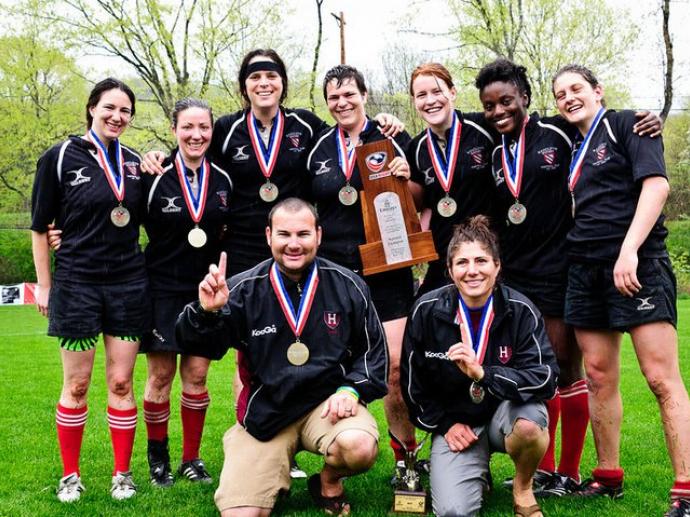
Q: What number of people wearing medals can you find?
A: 9